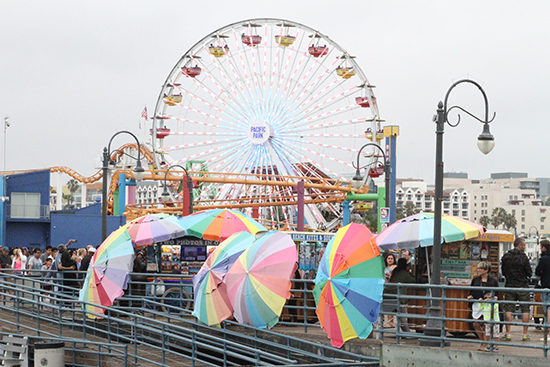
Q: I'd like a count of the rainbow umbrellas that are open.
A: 7